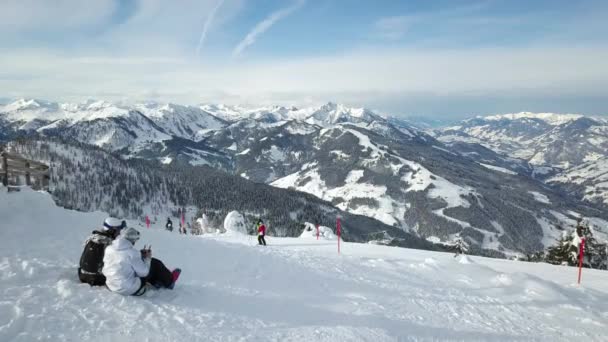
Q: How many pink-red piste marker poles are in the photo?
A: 5